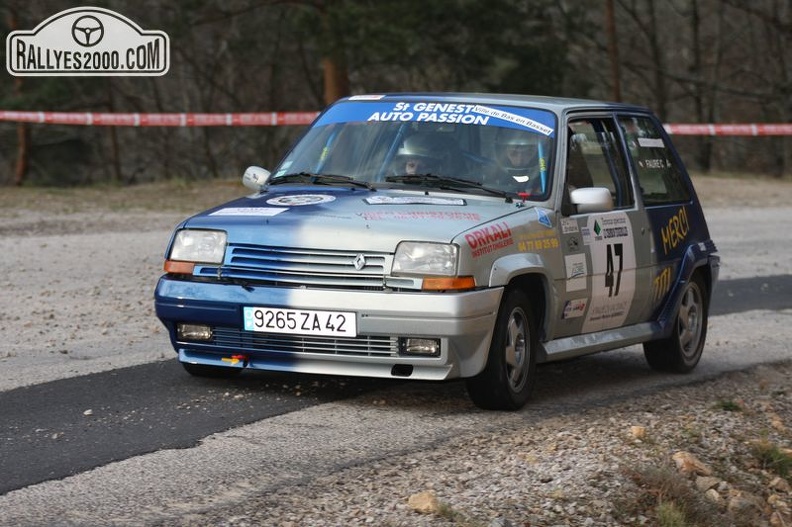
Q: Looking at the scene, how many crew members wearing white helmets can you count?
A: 2